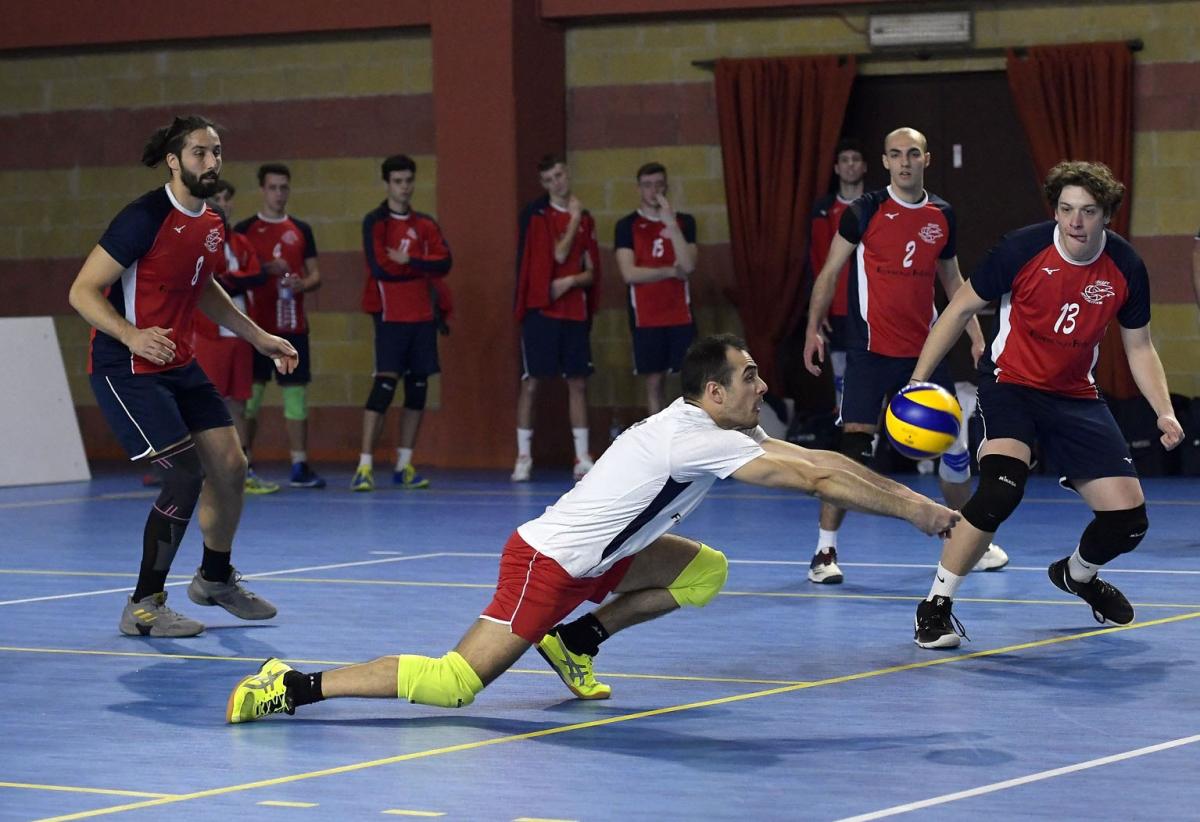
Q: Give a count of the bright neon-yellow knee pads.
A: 2